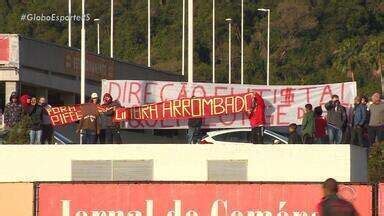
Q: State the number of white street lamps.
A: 3